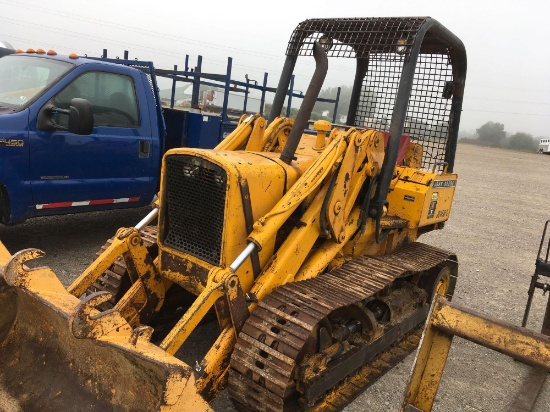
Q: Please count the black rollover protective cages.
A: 1